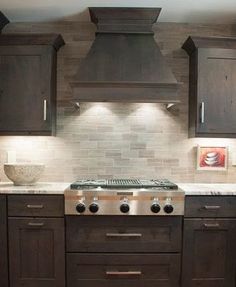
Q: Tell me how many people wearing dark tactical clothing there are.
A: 0